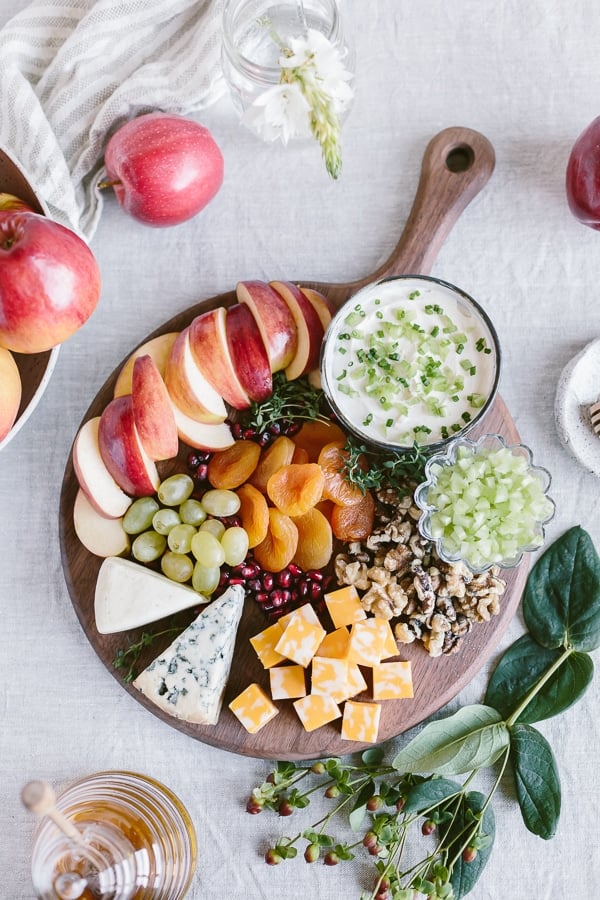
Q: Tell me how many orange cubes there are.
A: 14